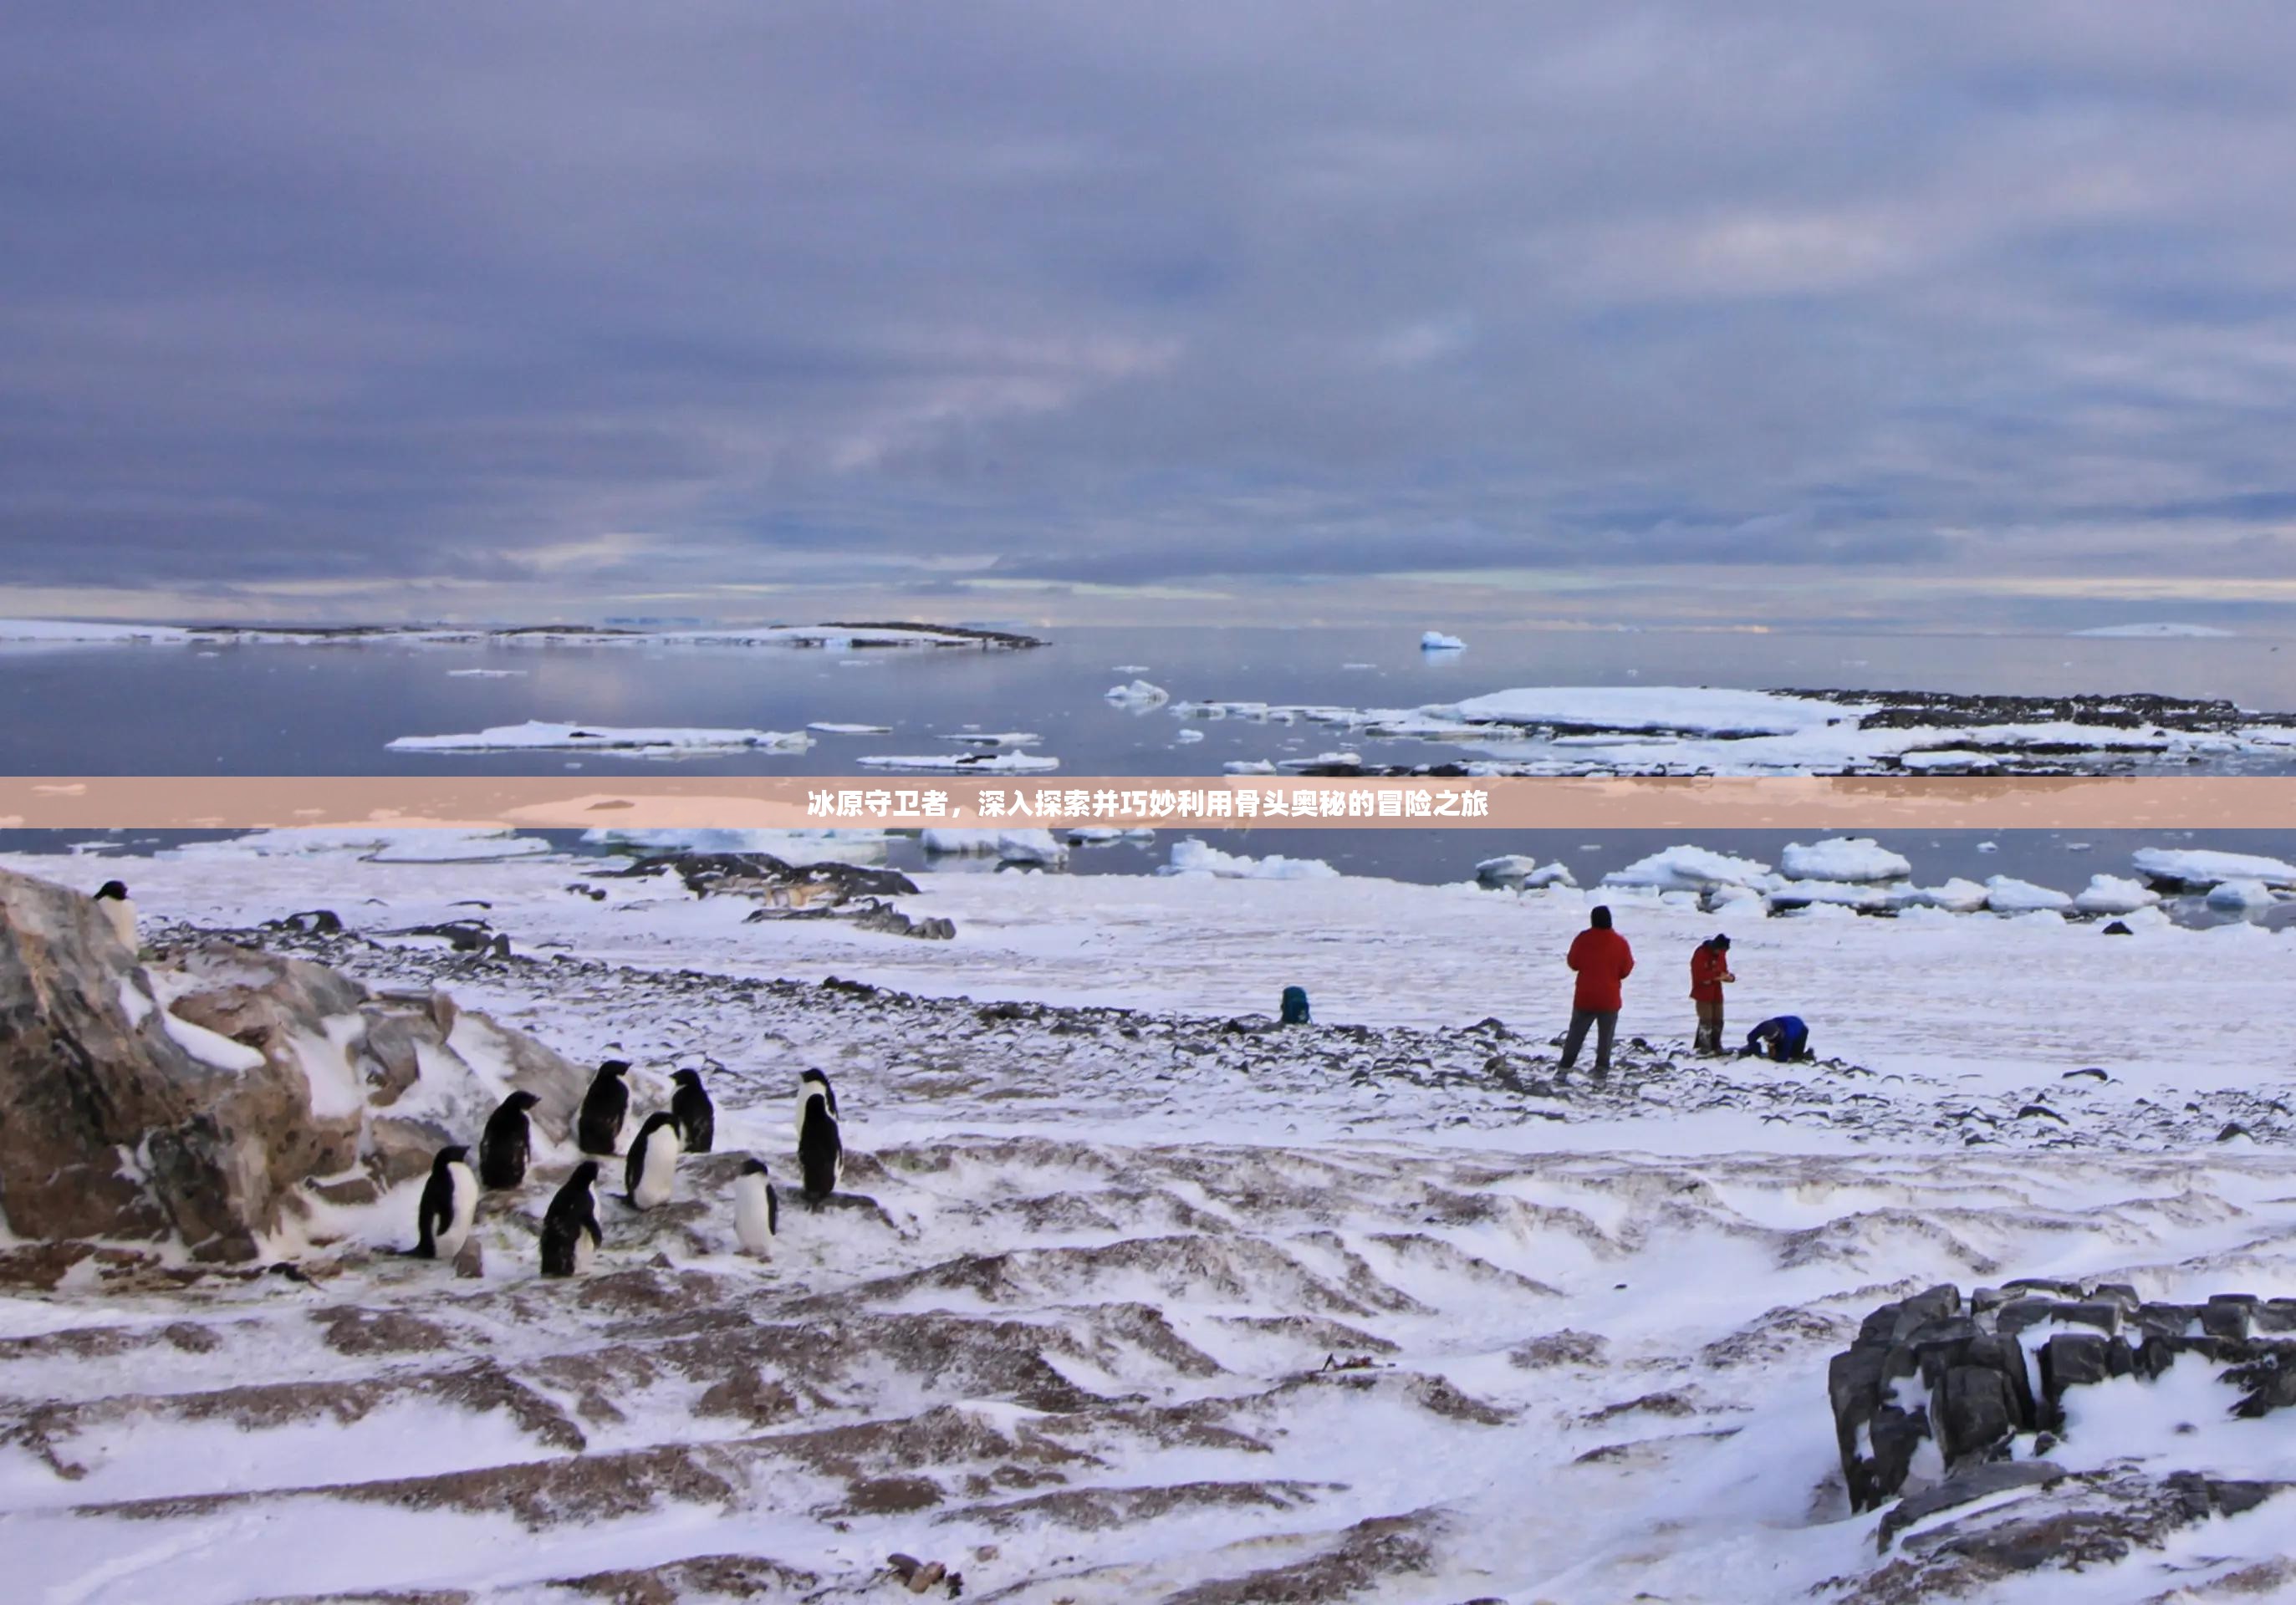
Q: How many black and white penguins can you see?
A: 10